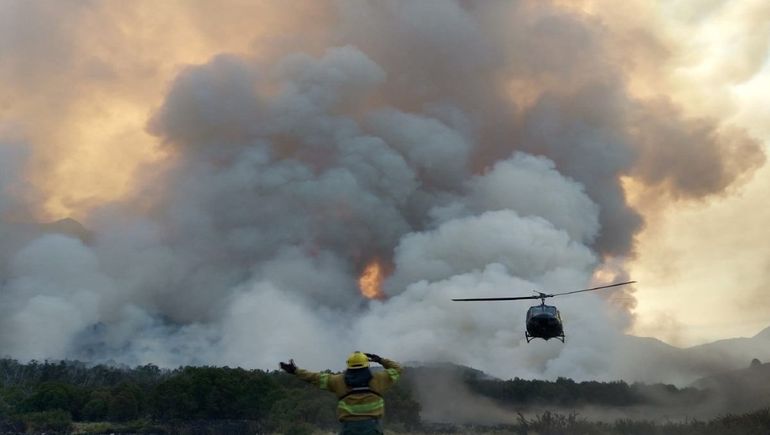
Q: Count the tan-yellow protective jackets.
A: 1